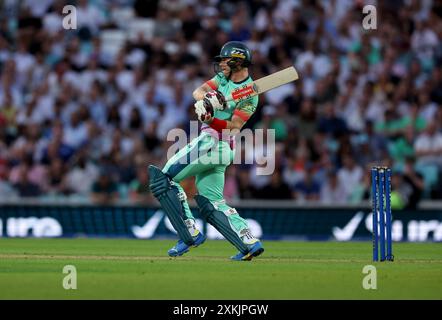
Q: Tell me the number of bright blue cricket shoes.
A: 2